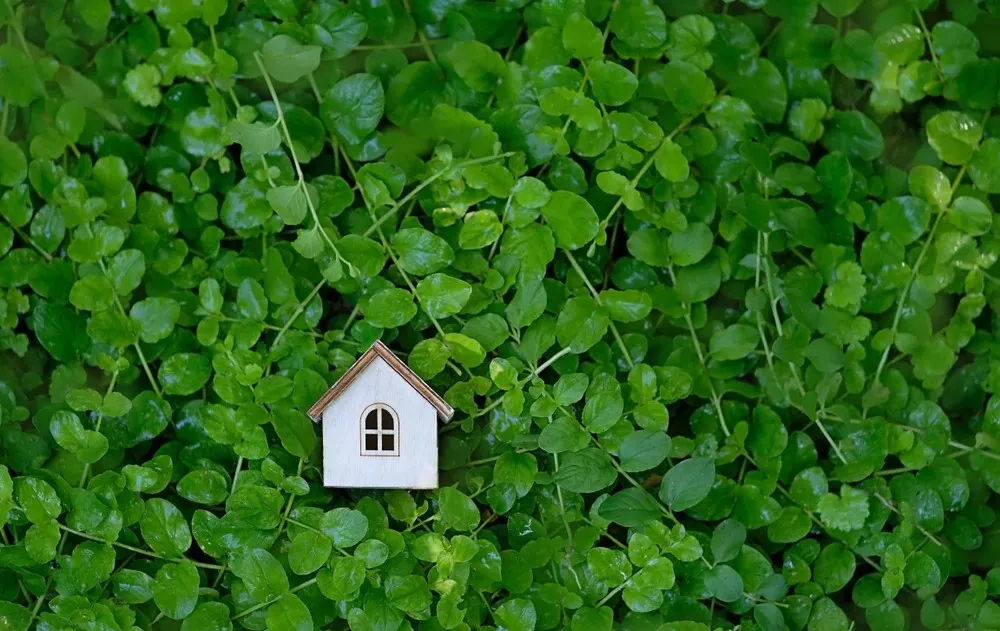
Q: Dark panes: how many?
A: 4